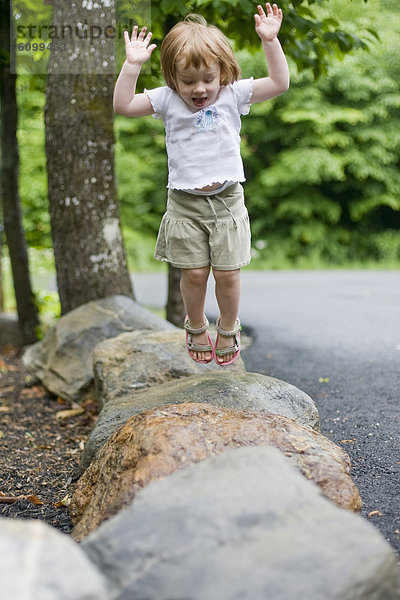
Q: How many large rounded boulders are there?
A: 6